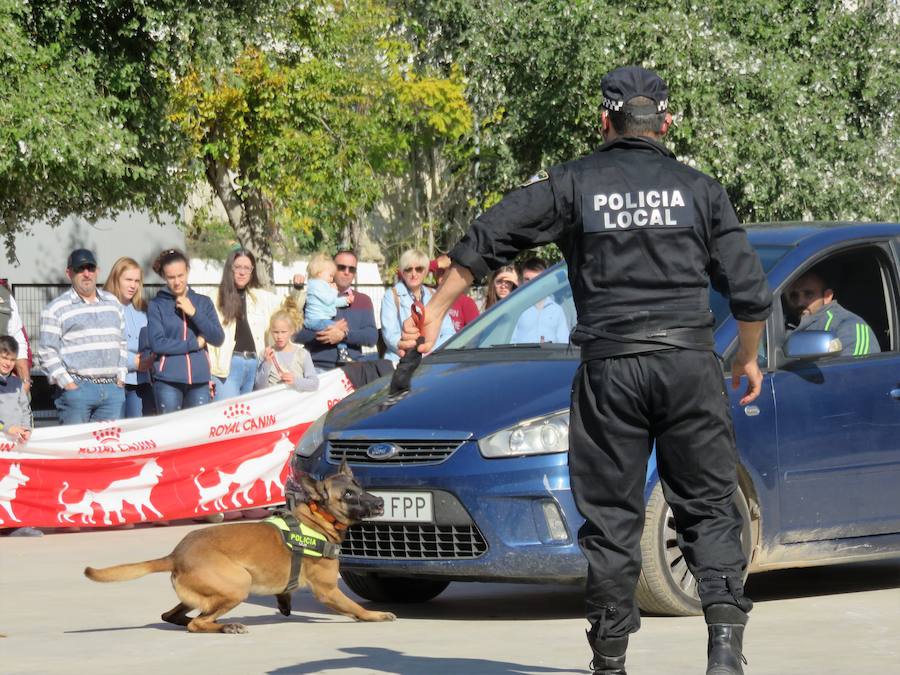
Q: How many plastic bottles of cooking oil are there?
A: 0